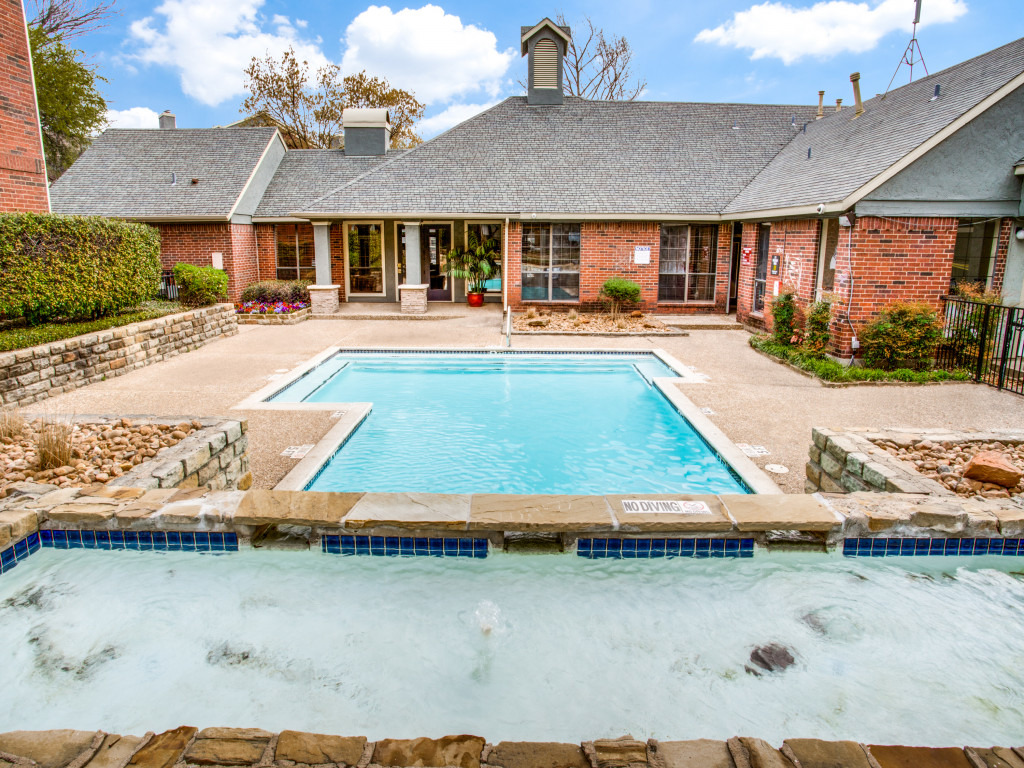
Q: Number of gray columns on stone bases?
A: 2